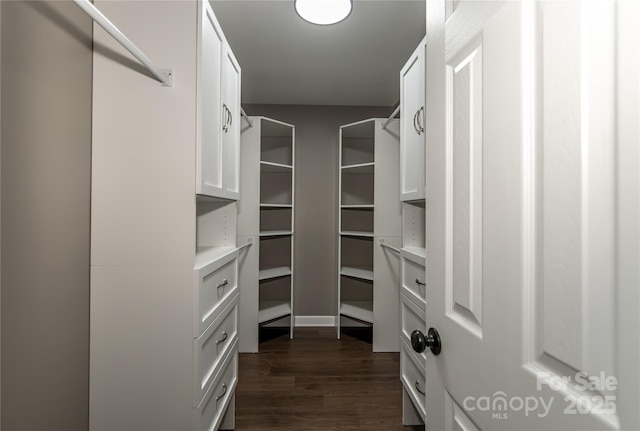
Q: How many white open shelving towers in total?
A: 2